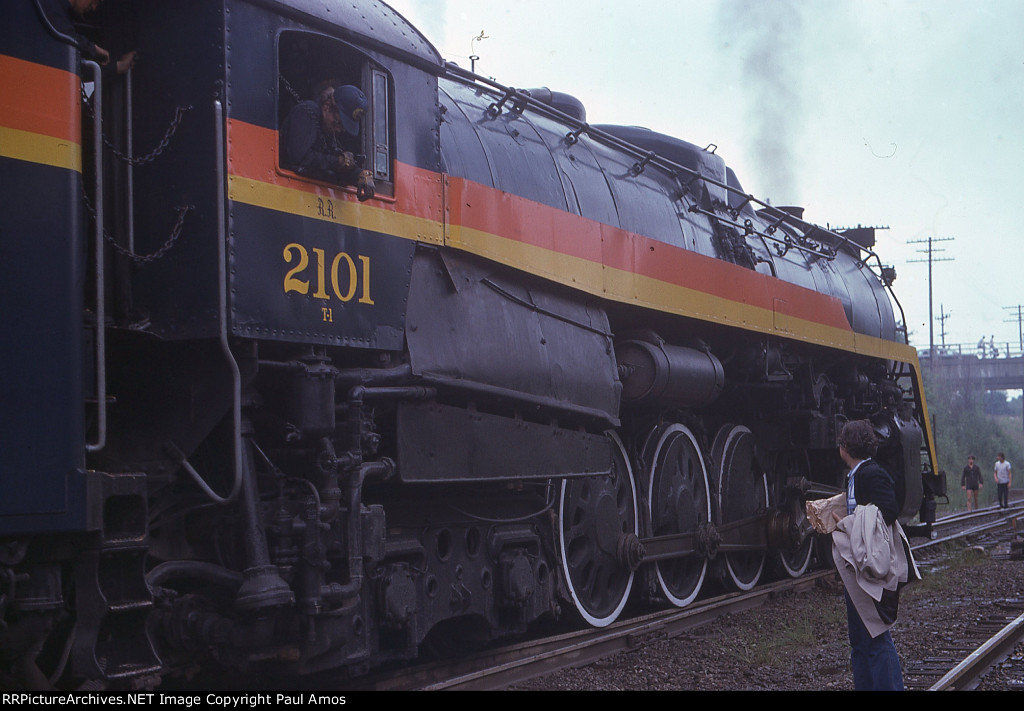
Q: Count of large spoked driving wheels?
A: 4